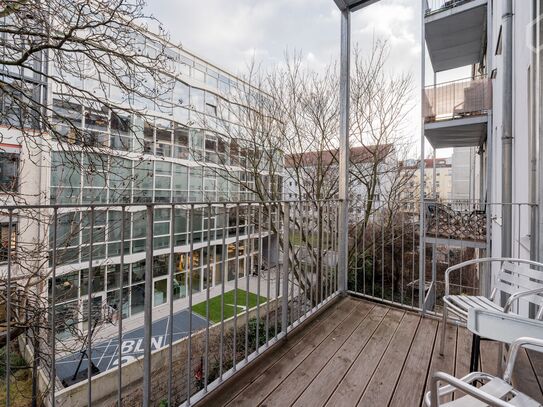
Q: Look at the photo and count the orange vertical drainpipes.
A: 0